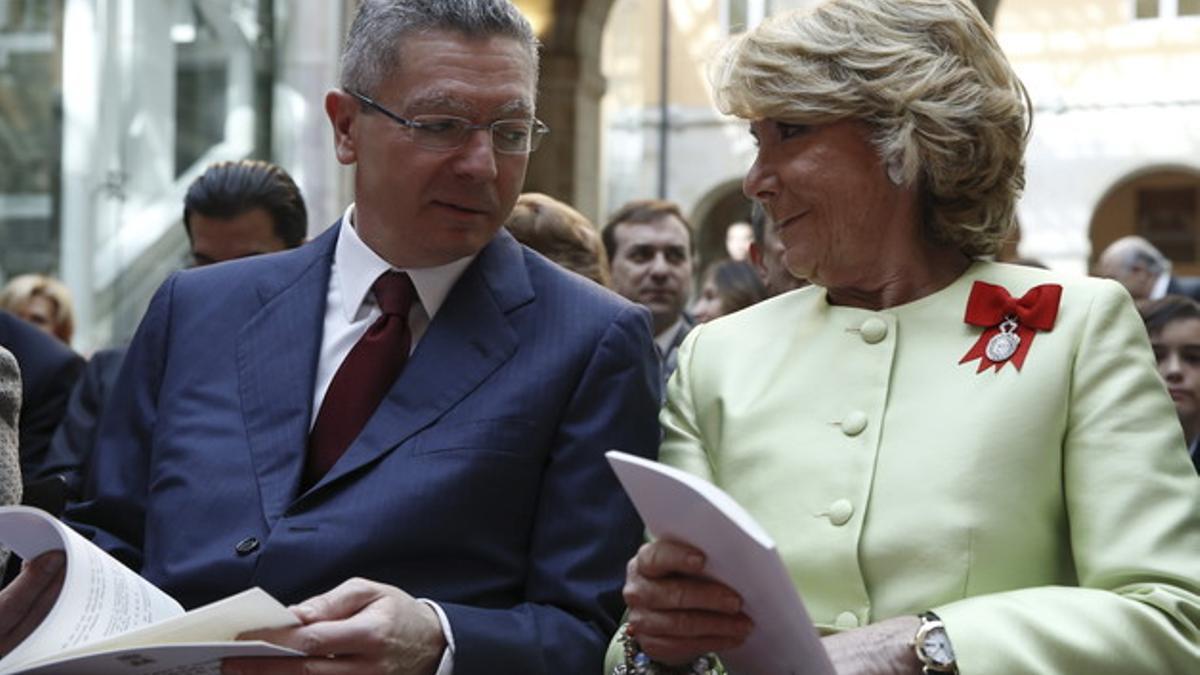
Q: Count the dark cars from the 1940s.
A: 0